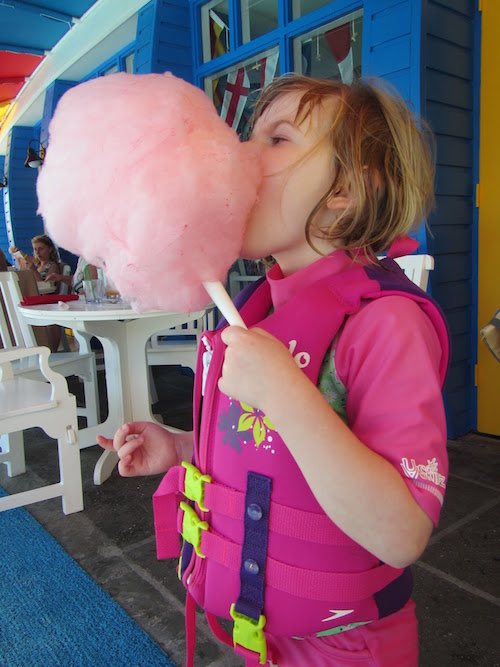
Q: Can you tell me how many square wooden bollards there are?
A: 0